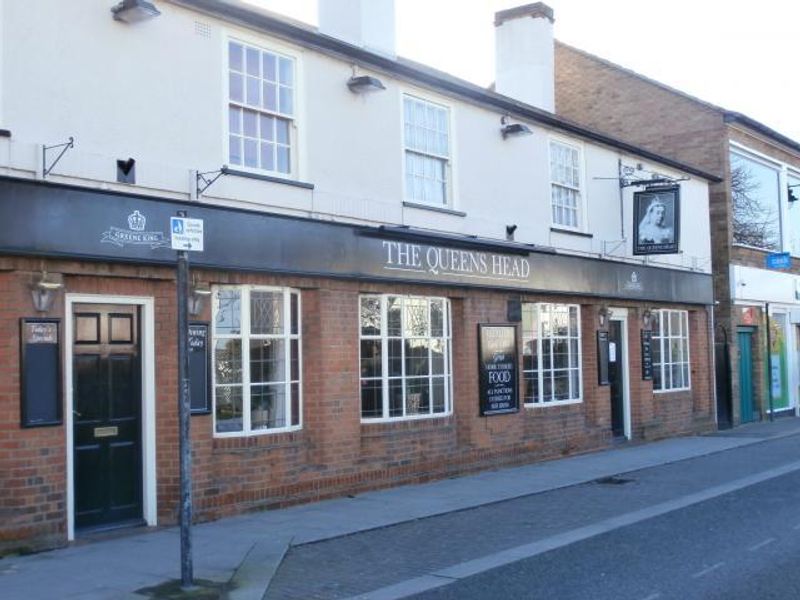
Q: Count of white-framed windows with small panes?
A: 7